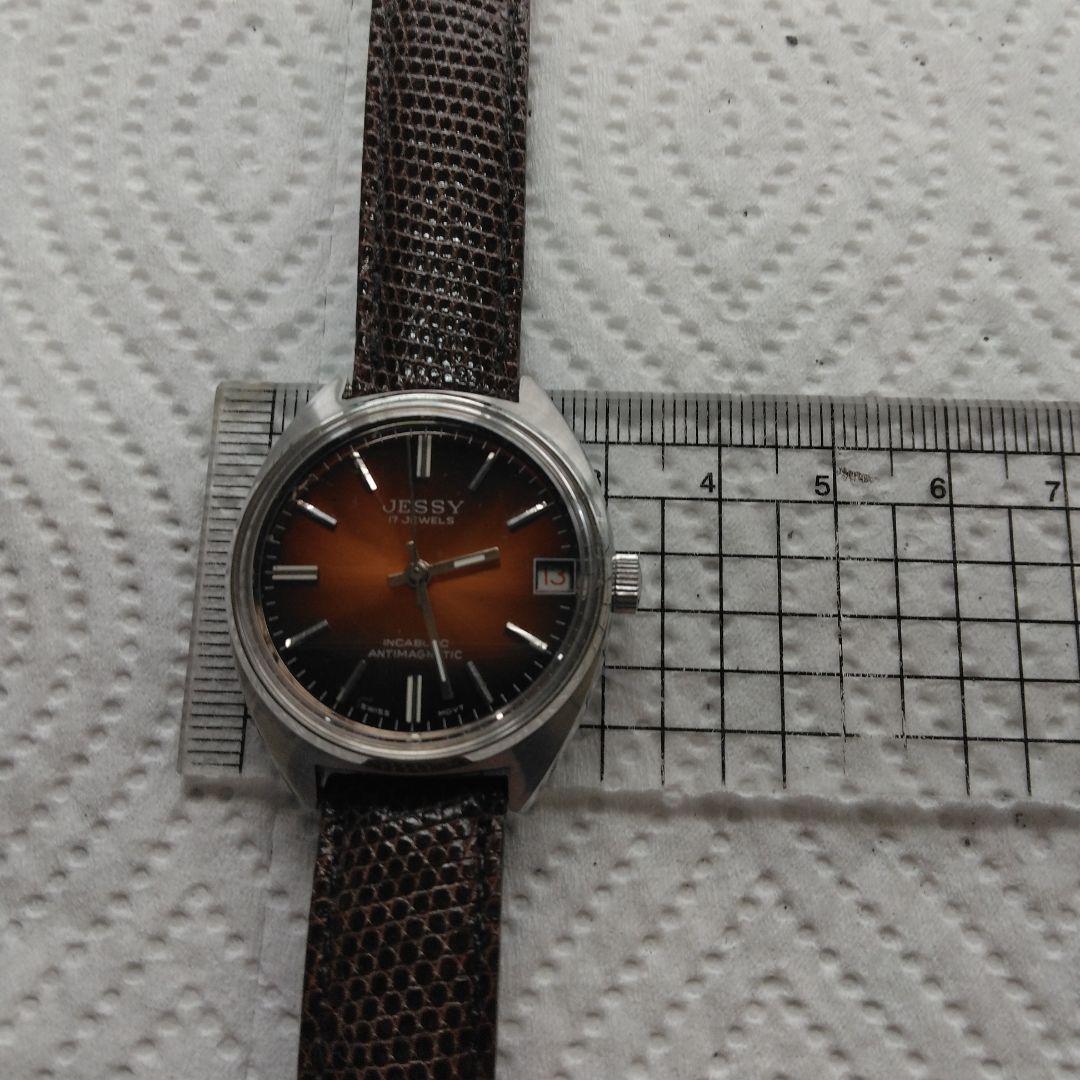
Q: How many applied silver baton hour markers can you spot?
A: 11